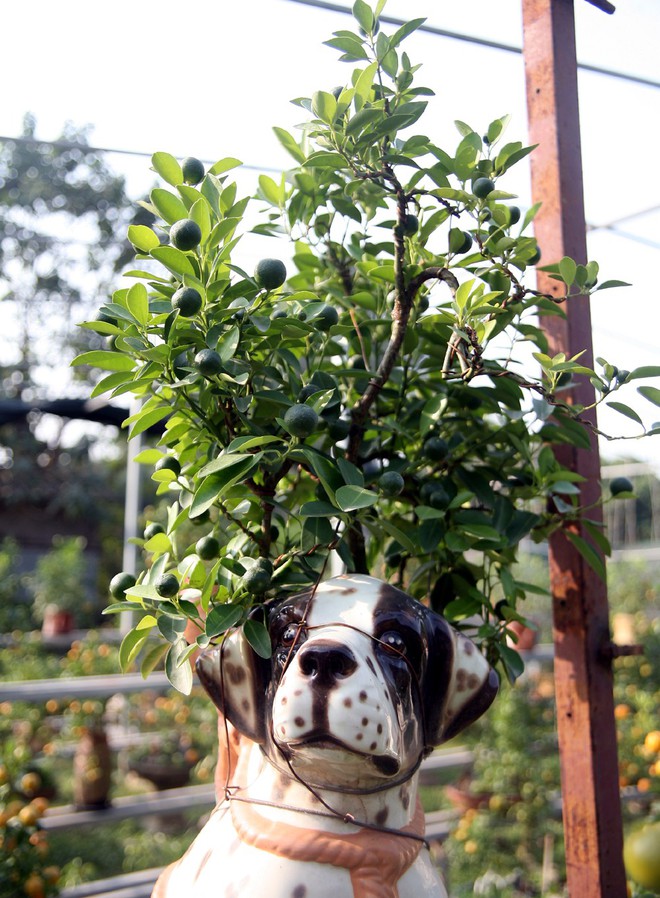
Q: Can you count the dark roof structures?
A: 1